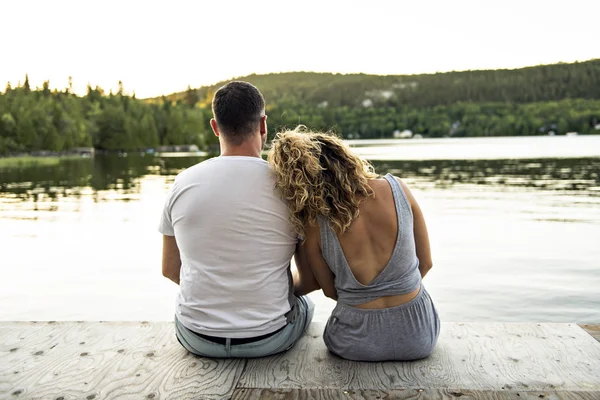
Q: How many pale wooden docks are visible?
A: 1